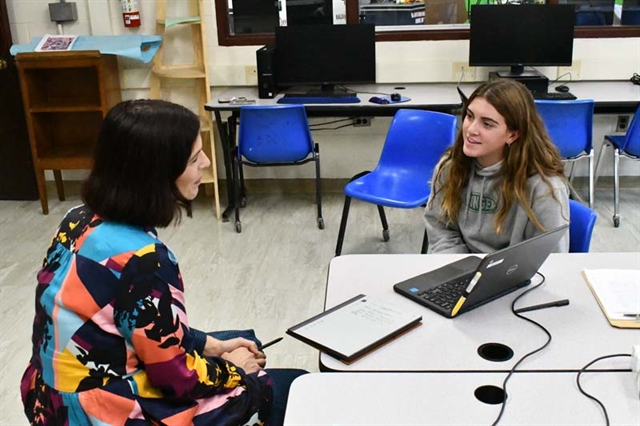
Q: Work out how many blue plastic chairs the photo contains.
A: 5